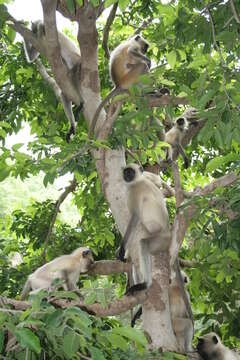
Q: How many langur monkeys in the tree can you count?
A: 7